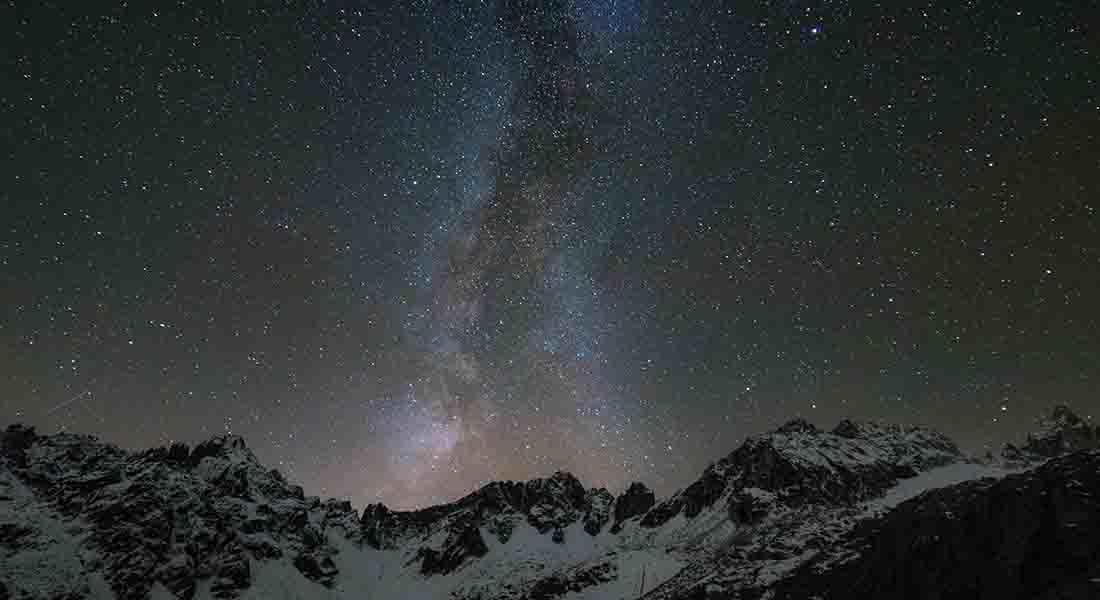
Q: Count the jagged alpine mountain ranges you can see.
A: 1